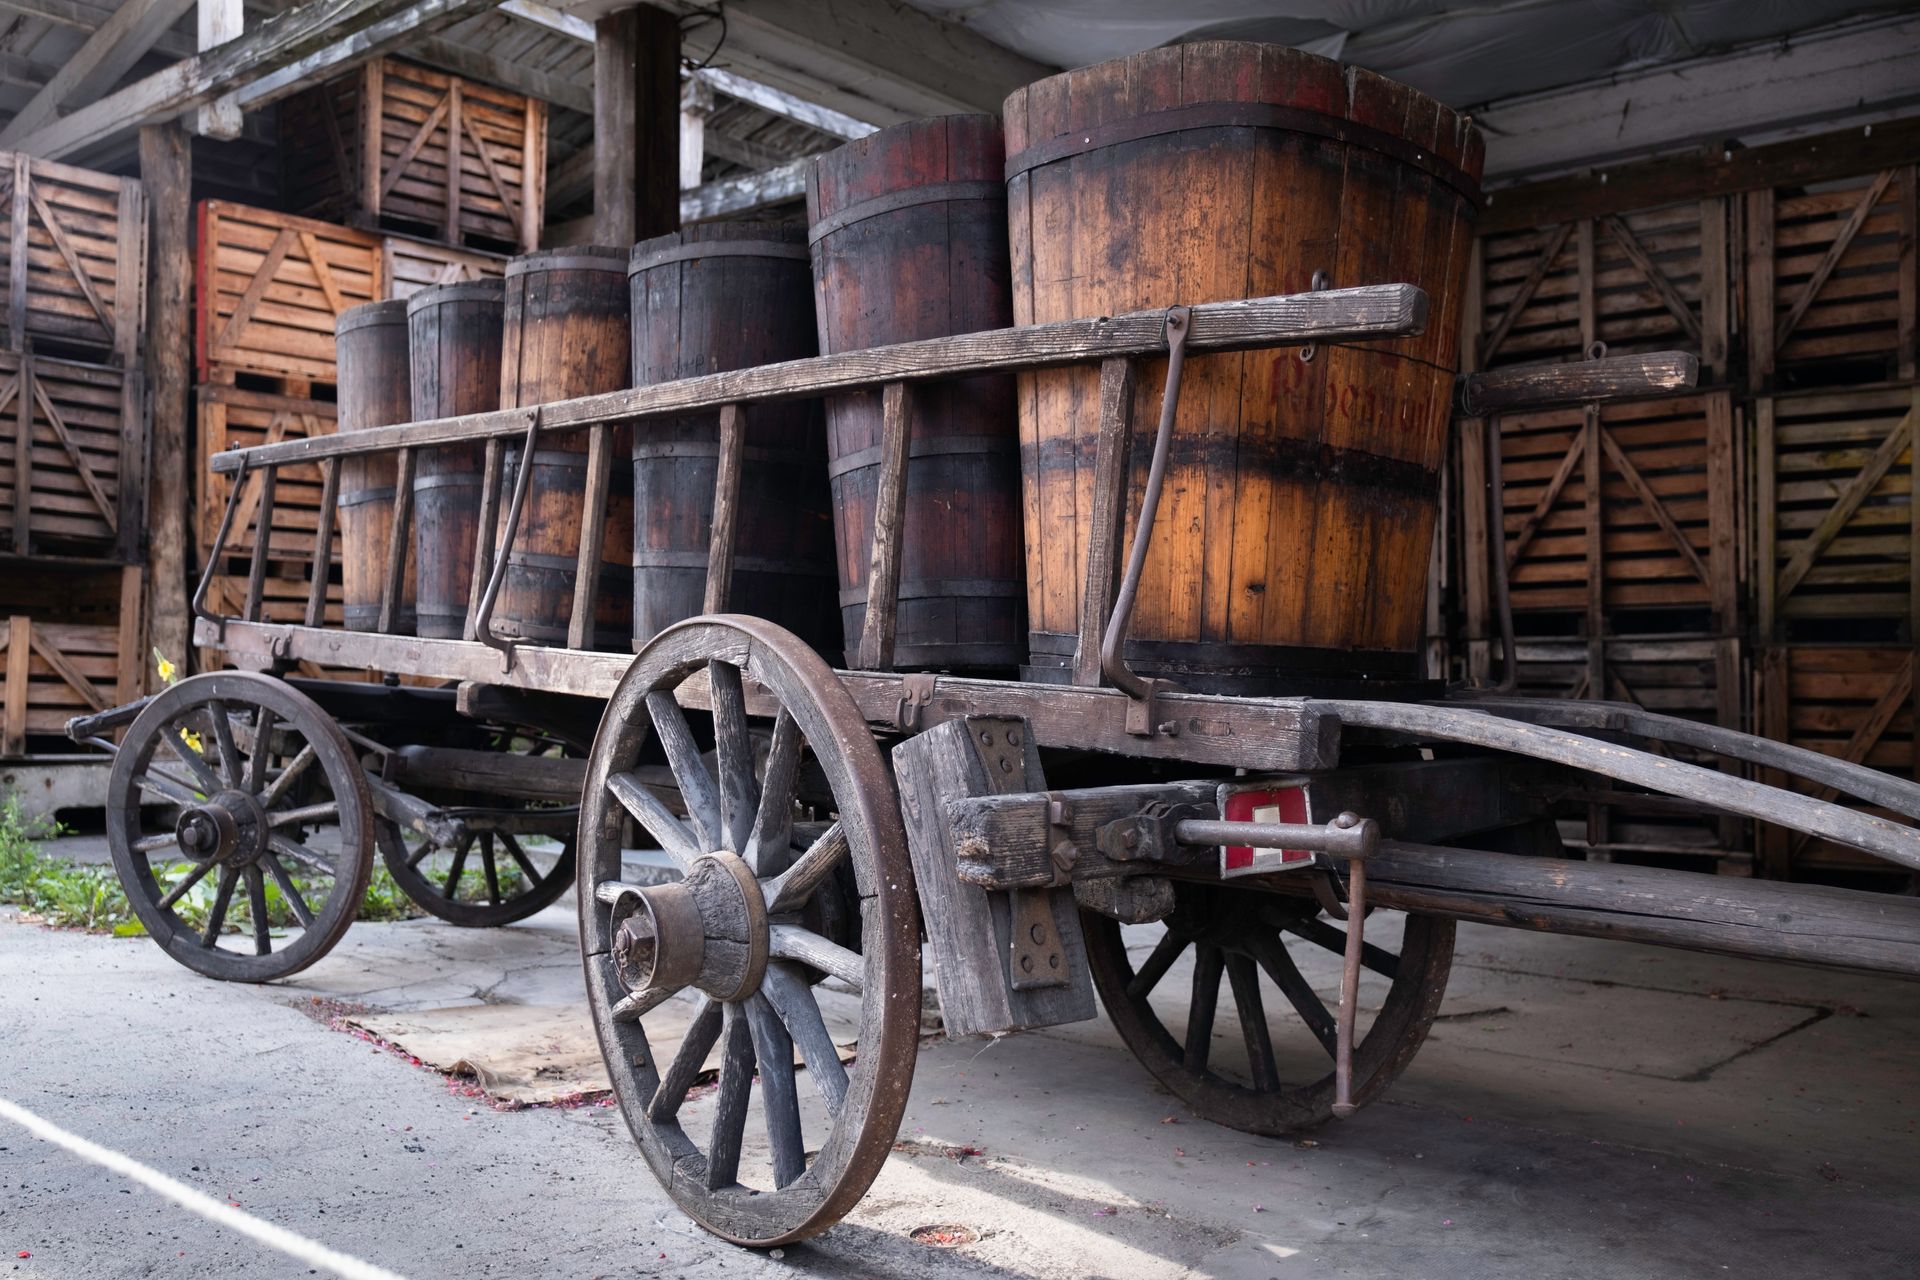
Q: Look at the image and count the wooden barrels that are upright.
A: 6